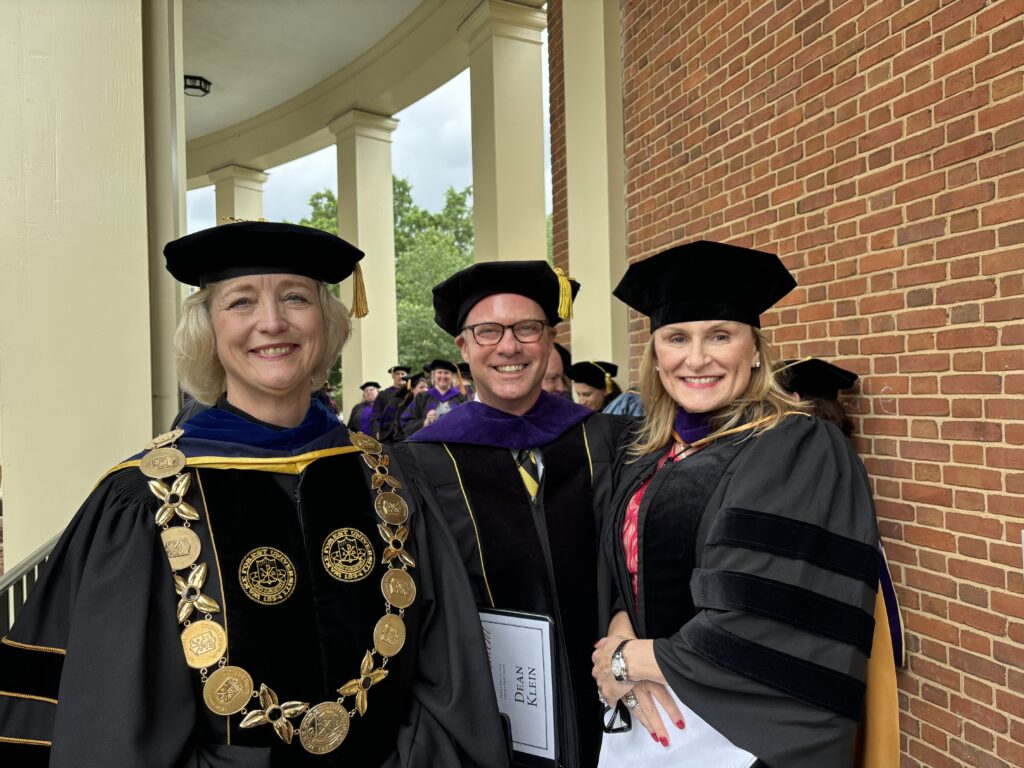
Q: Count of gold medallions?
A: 10